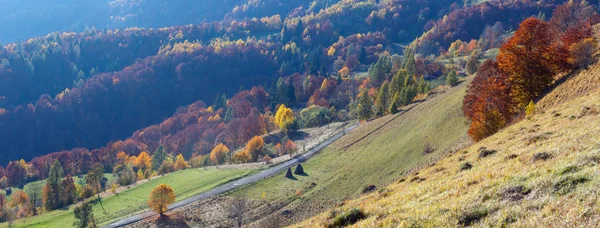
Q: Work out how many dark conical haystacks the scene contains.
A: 2